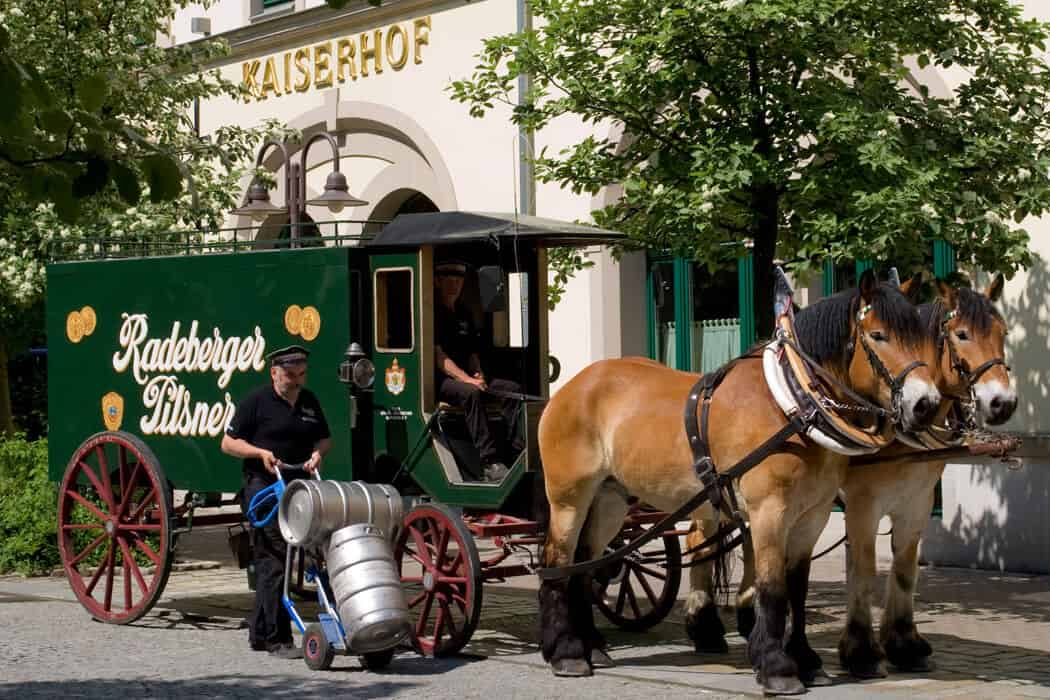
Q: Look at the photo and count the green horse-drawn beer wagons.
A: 1